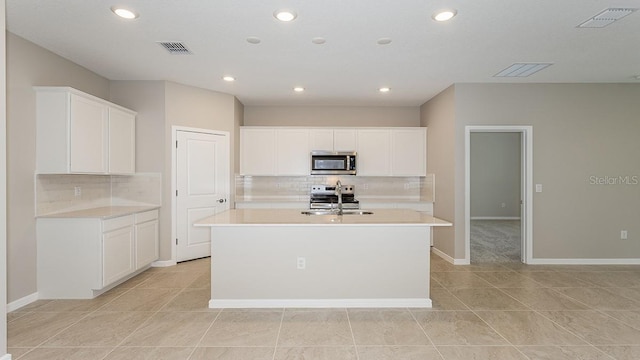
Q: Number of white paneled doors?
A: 1